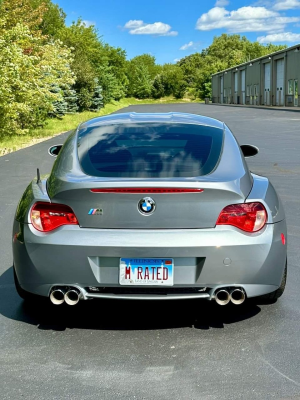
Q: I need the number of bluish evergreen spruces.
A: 3